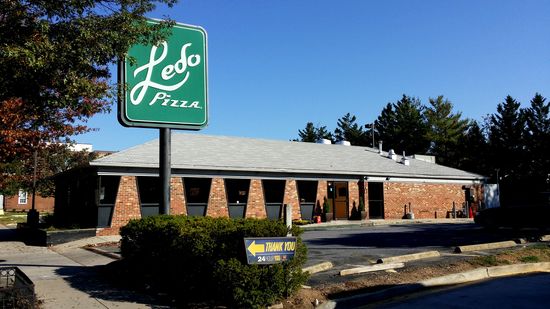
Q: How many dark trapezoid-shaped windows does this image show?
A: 6